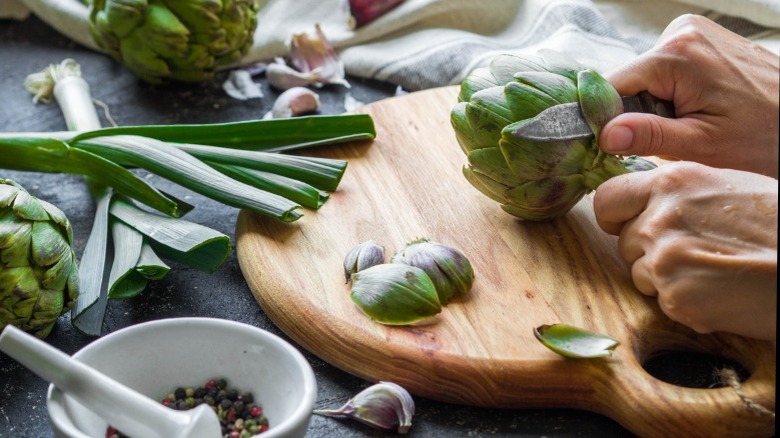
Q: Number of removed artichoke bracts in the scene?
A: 4